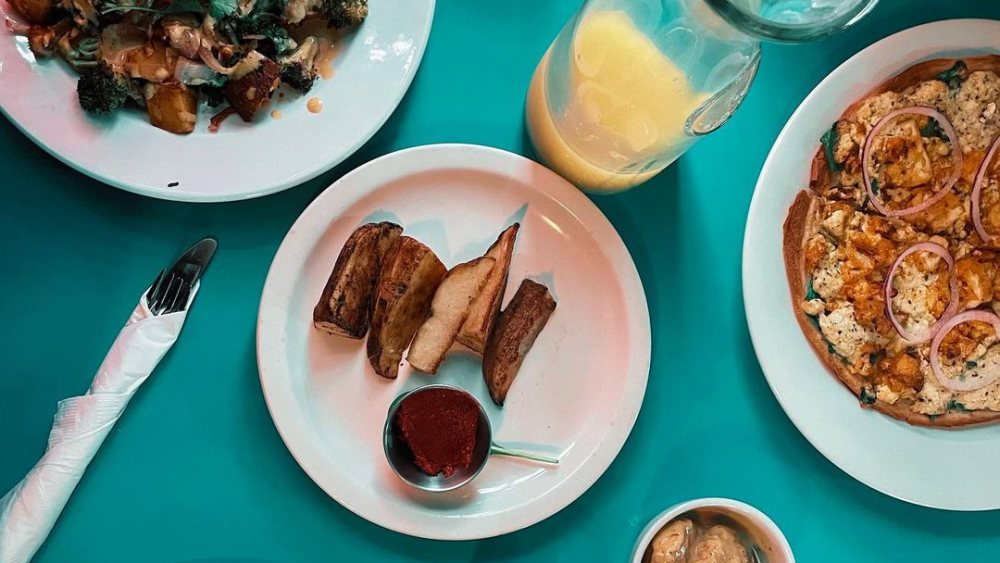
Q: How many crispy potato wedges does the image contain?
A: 5